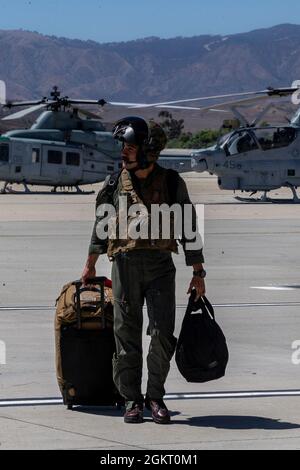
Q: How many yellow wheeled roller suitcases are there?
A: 1